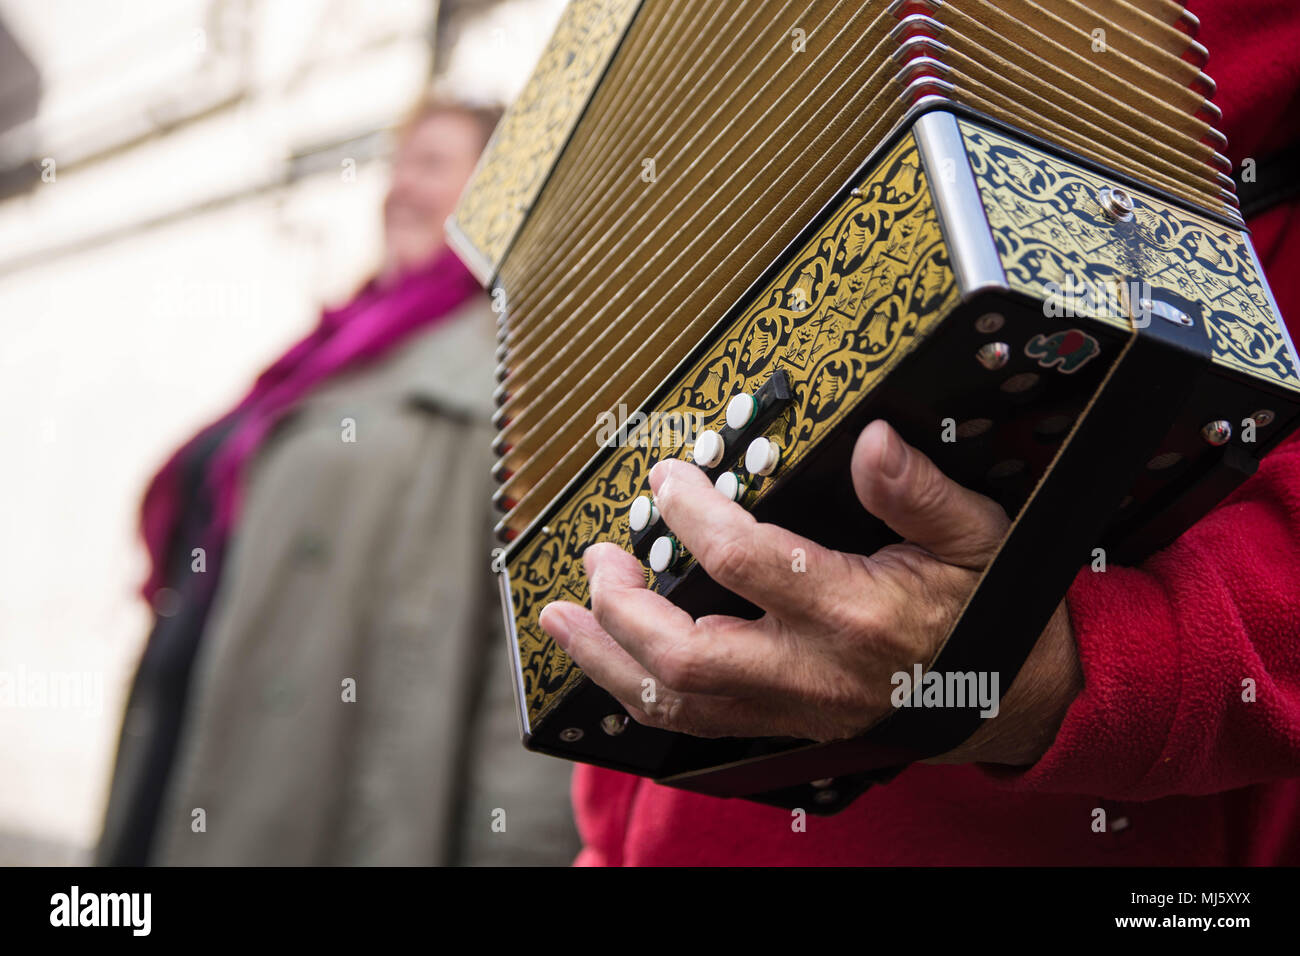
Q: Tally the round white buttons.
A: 6